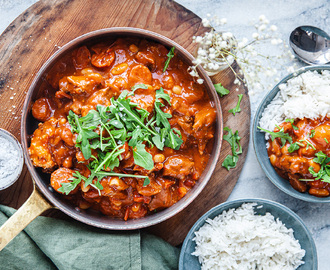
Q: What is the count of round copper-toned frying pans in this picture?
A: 1